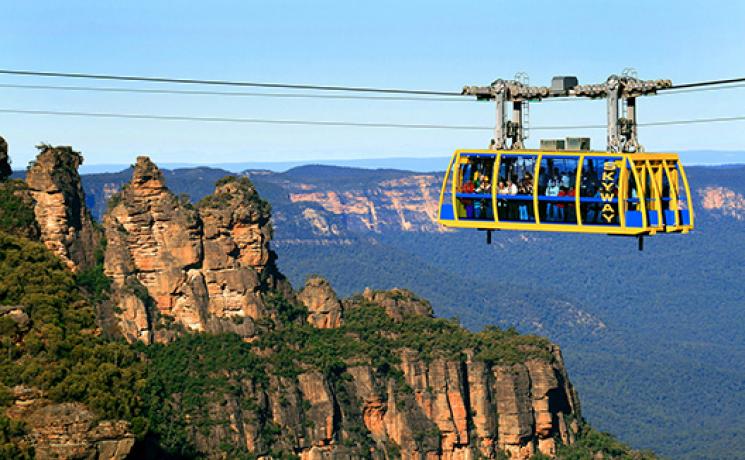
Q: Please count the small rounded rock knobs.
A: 2